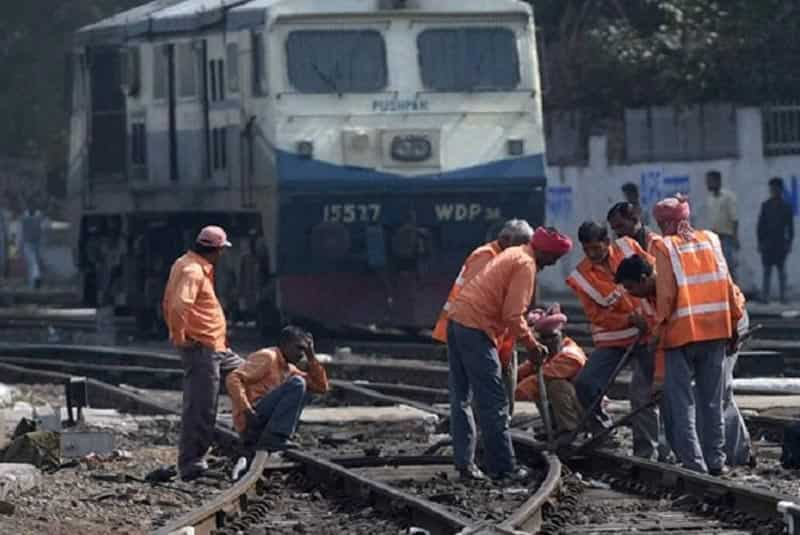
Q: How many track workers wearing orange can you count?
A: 9